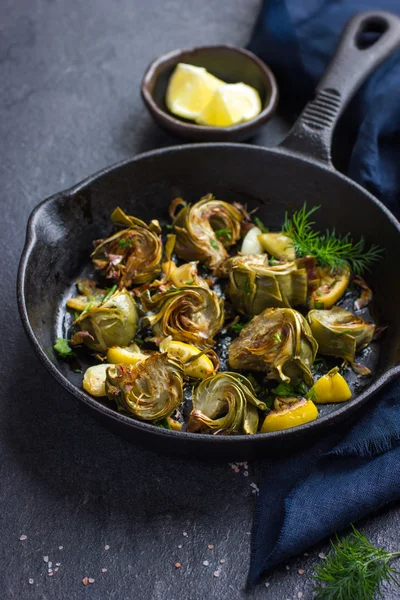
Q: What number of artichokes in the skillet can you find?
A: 9